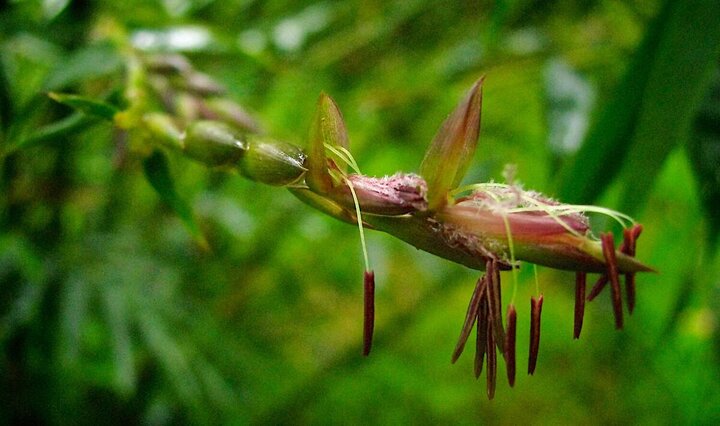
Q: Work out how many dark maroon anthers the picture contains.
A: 11